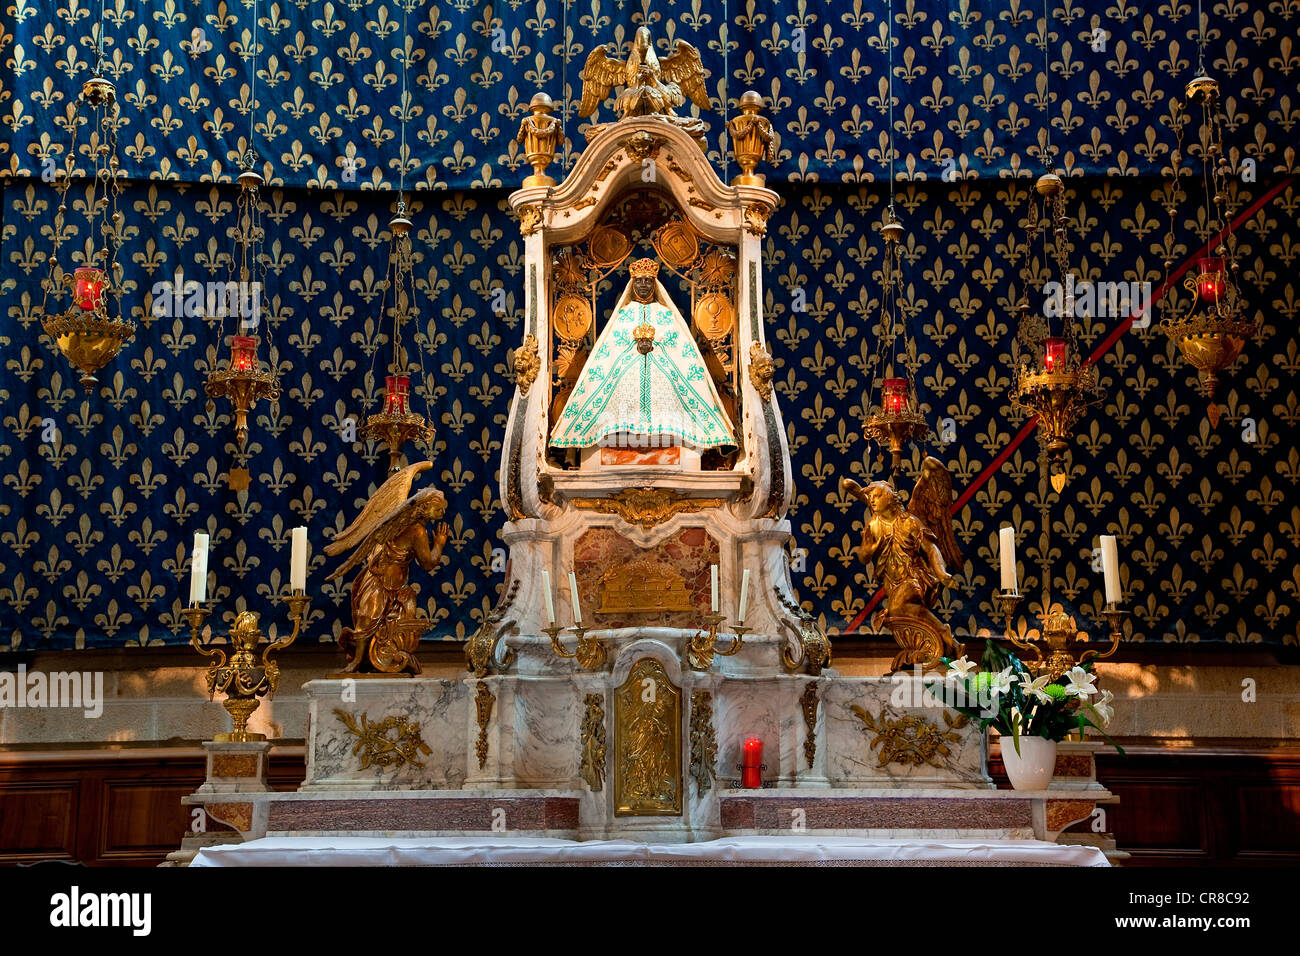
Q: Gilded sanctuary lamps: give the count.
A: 6